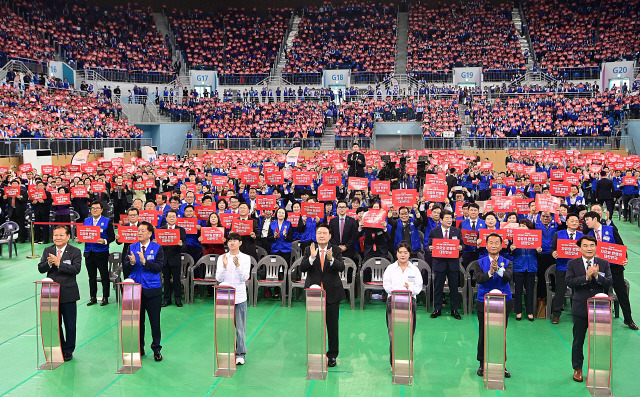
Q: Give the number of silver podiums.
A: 7